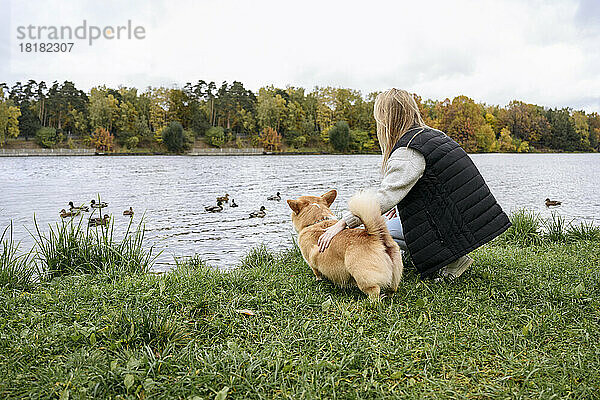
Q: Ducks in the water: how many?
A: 11